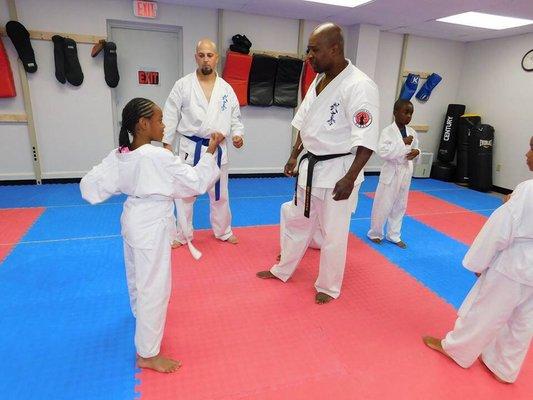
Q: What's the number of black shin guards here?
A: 4